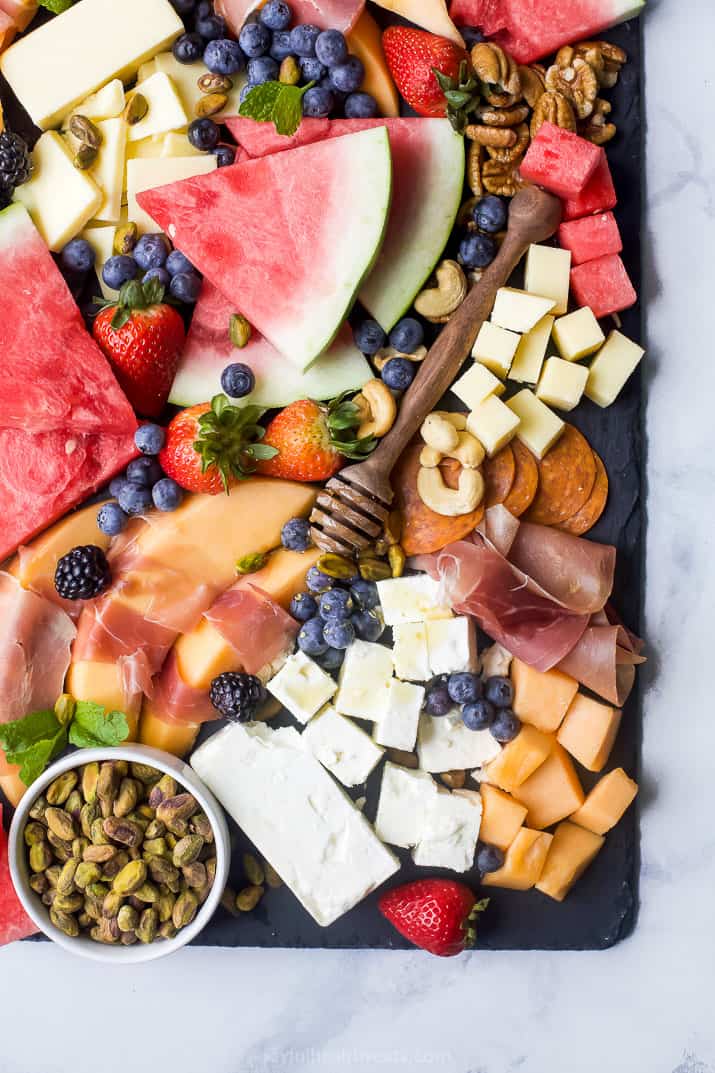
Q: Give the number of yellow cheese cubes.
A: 10